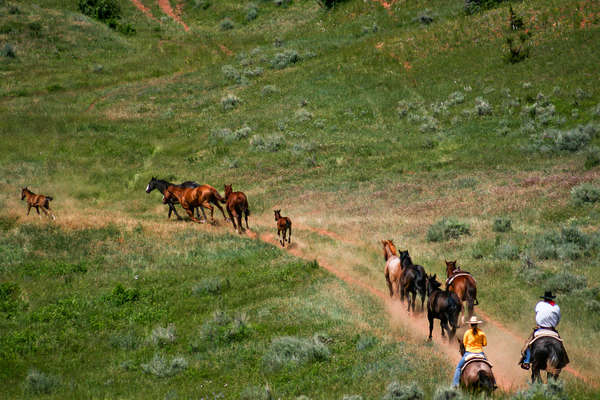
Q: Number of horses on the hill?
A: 11